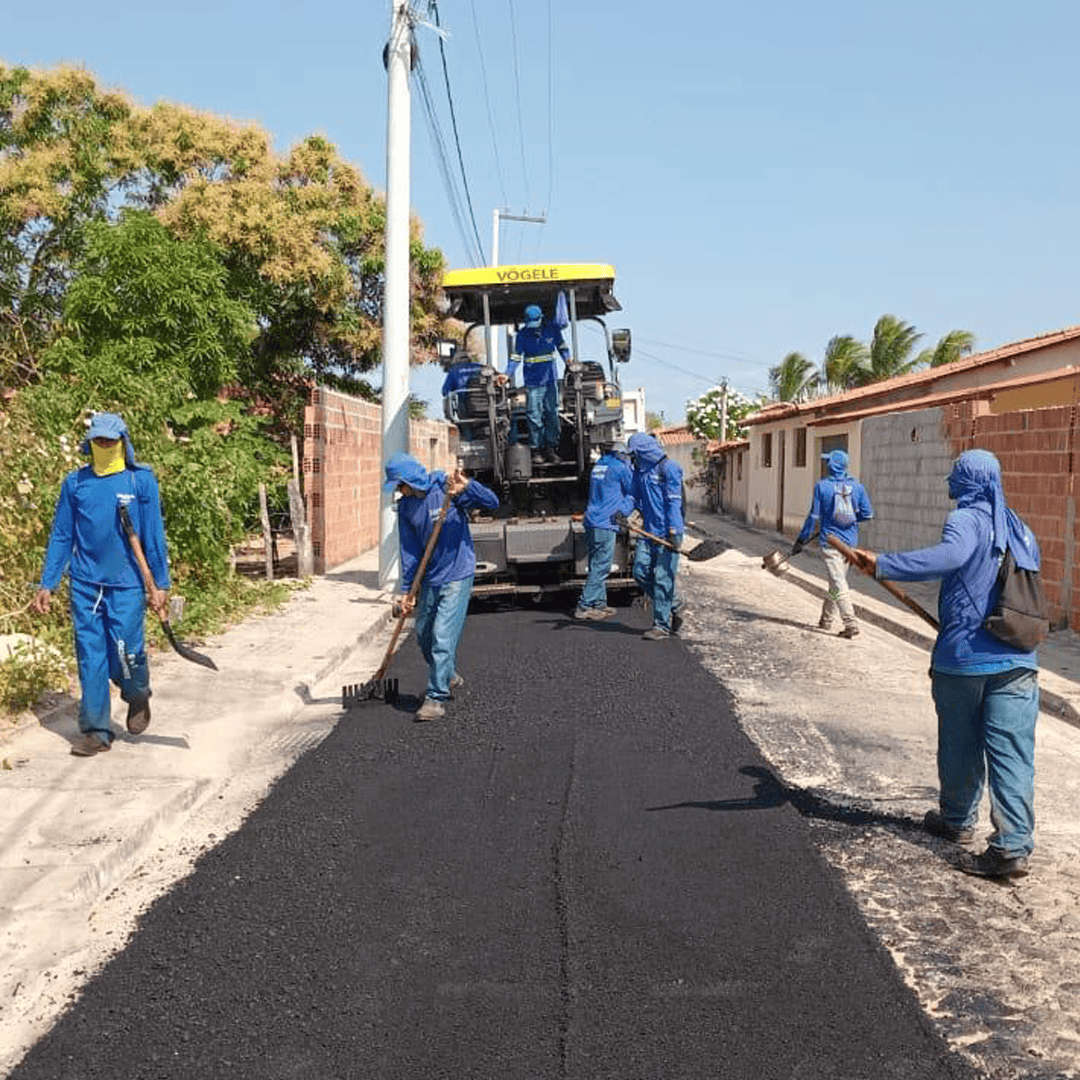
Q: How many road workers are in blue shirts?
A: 8